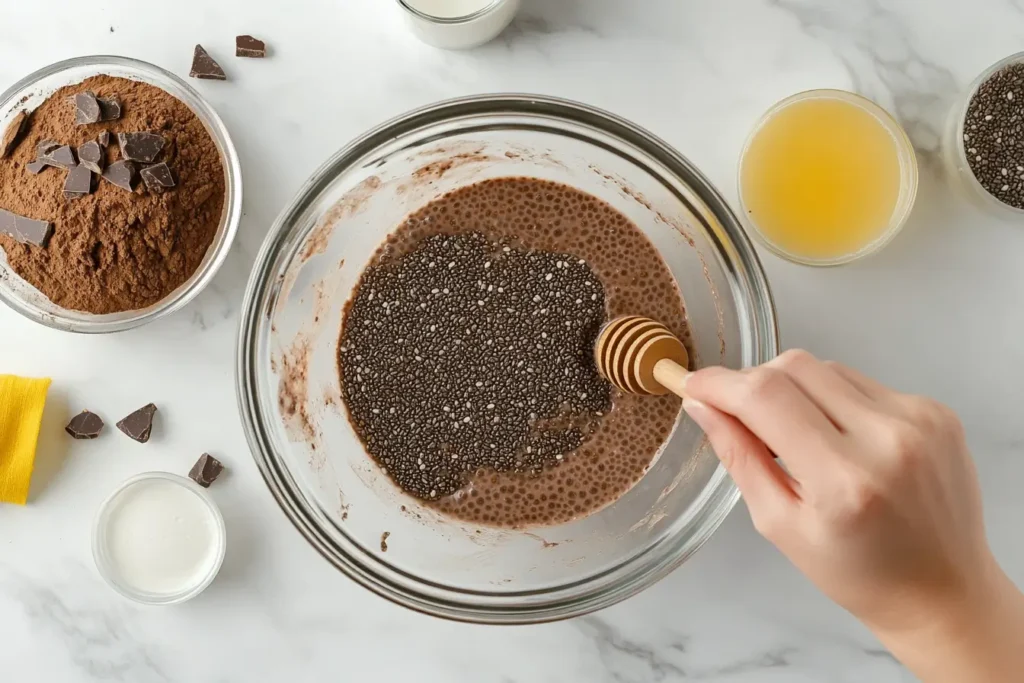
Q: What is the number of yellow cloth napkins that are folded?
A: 1